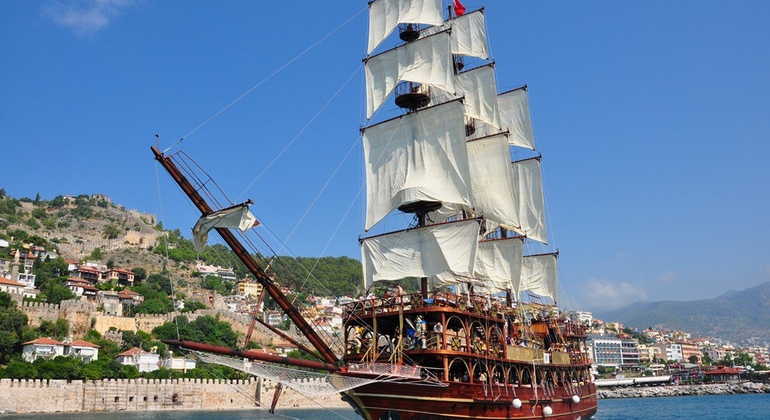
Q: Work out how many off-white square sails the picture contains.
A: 11